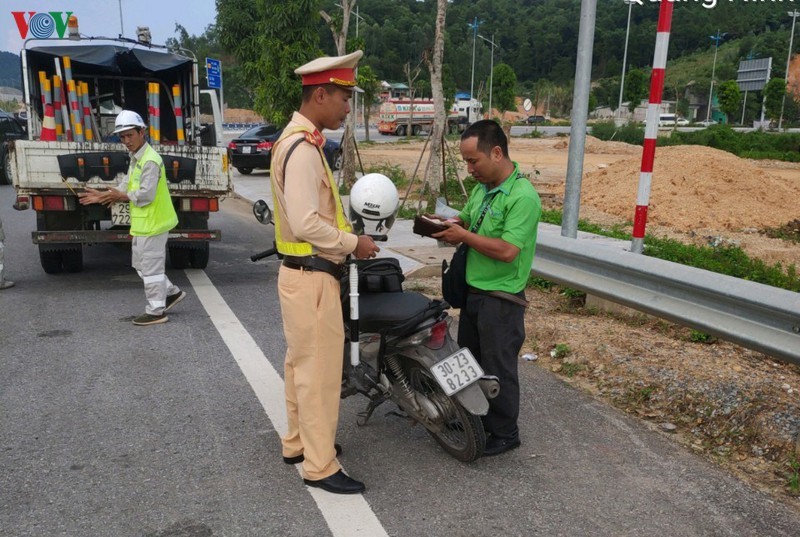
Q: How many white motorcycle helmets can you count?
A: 1